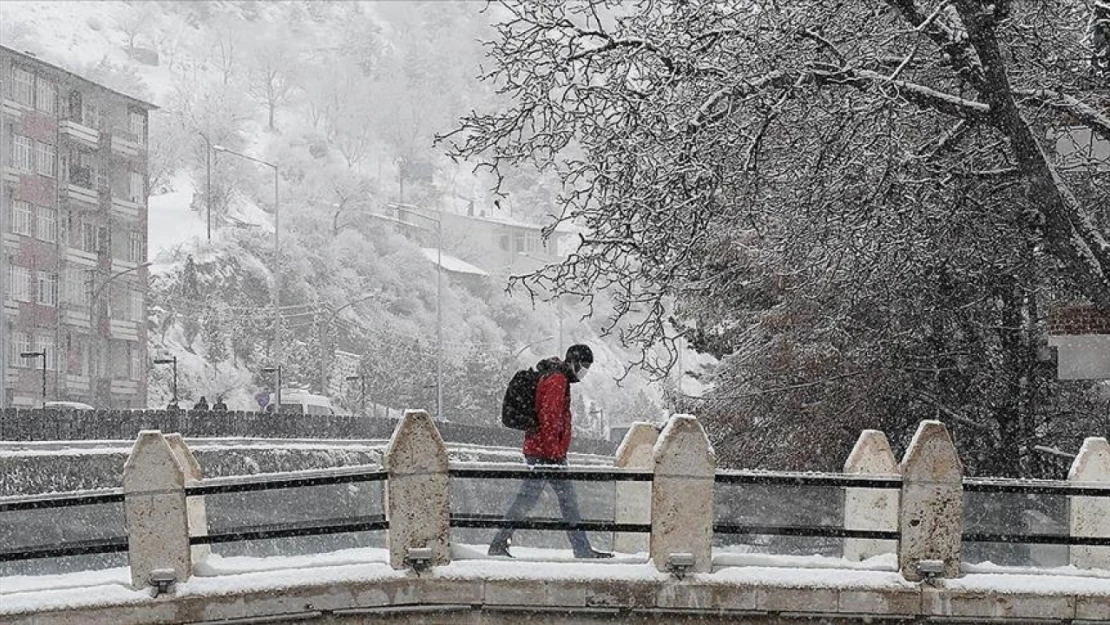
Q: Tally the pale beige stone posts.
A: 8